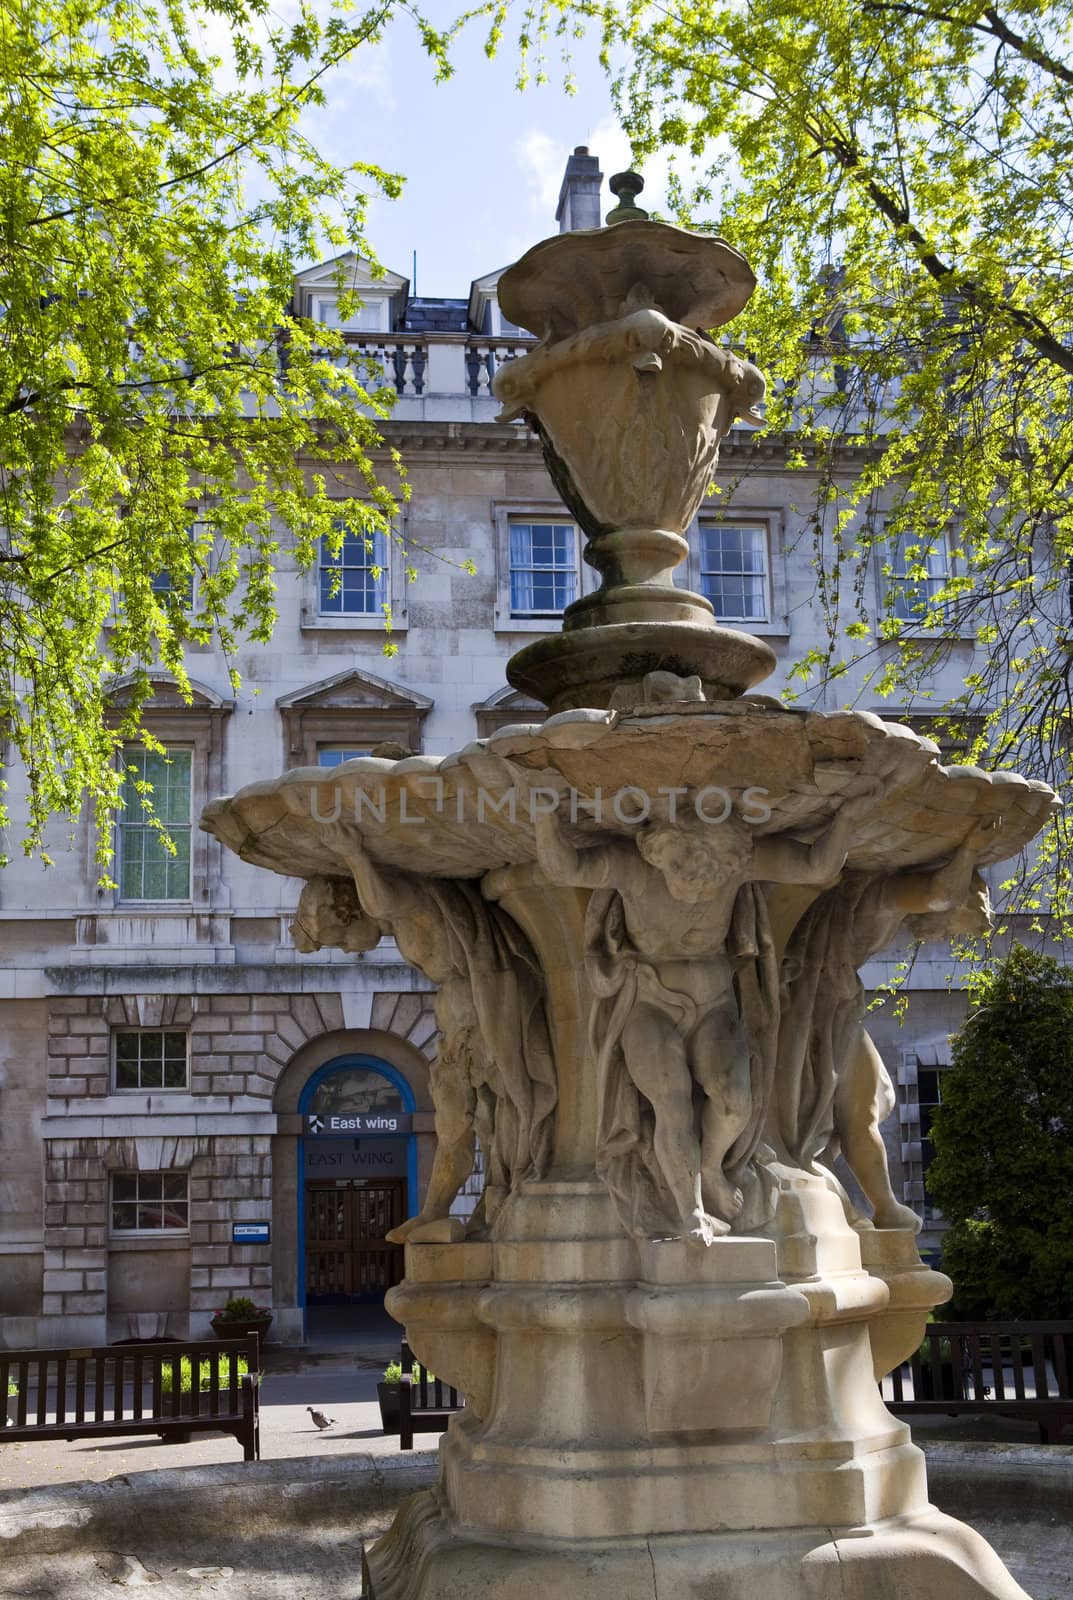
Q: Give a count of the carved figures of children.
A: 3